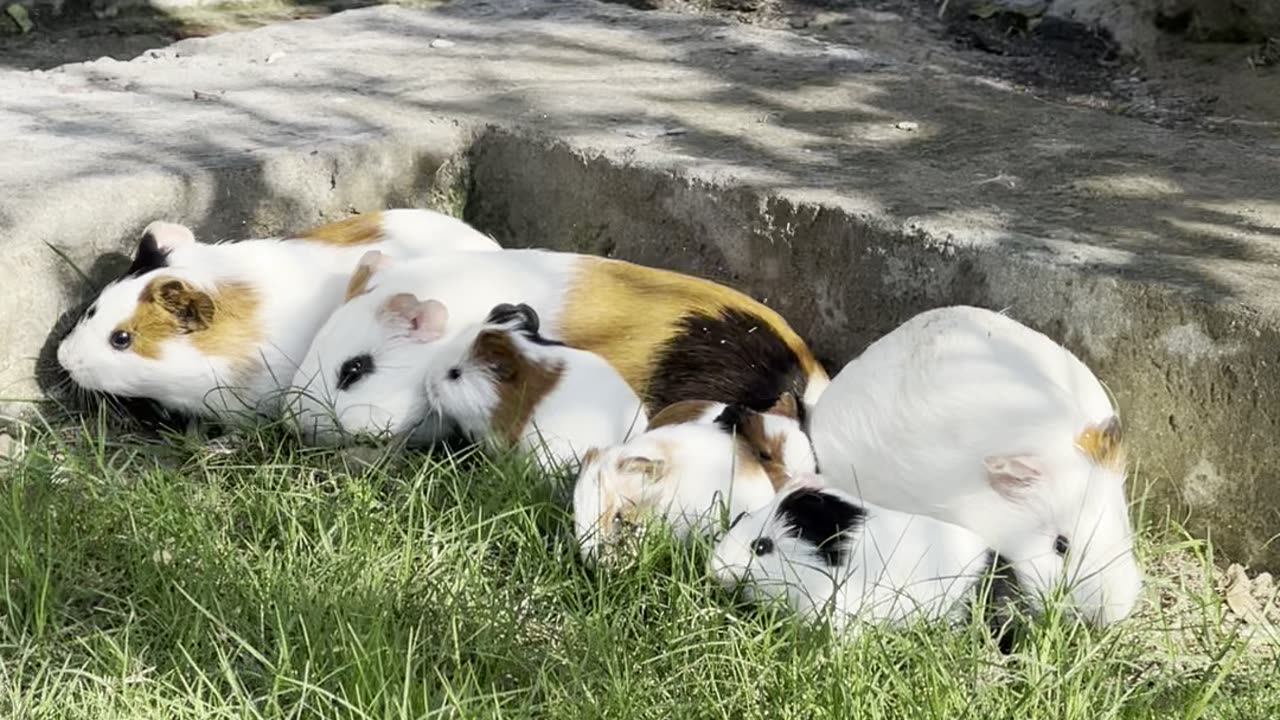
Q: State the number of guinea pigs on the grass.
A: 7